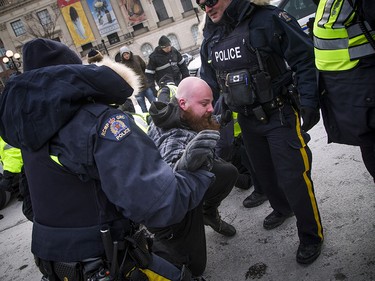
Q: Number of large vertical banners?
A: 3